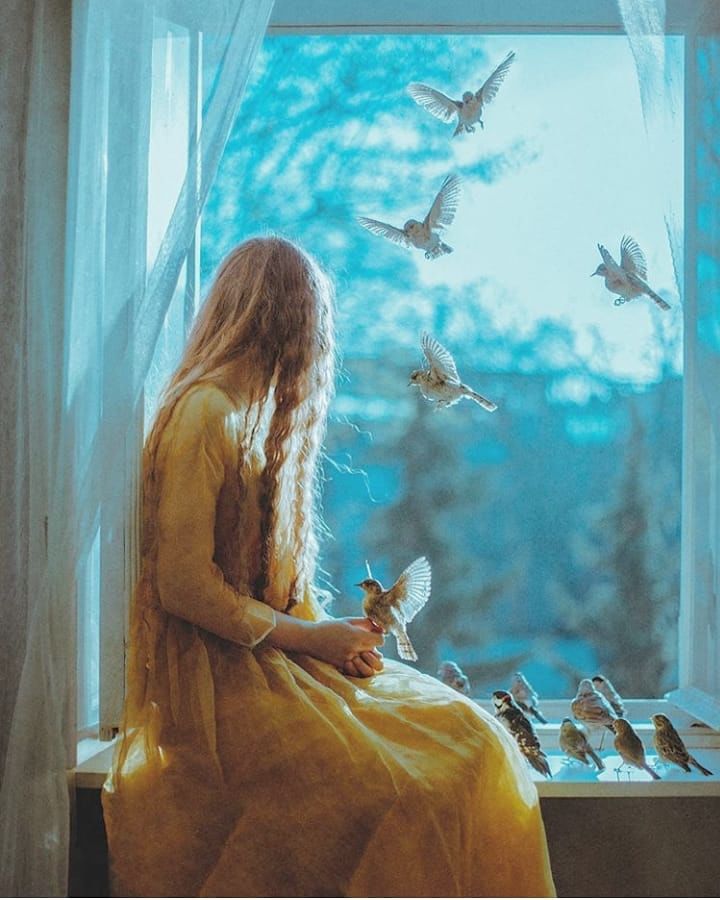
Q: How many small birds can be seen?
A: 13